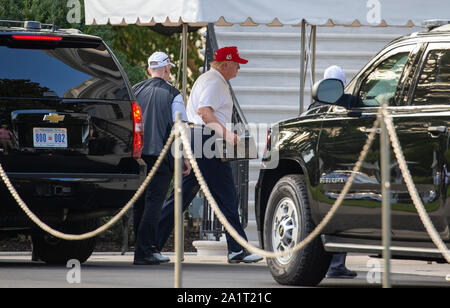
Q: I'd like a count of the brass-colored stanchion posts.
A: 2